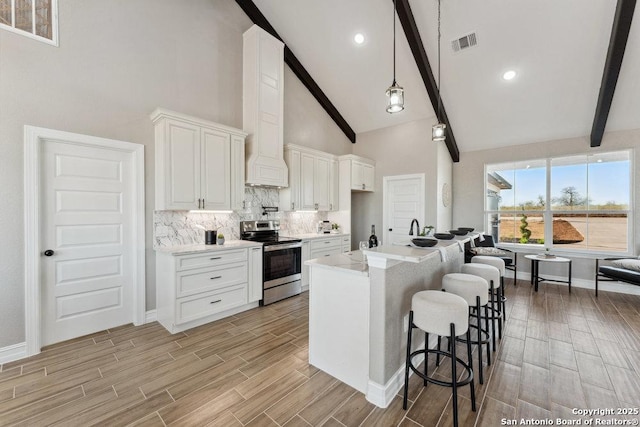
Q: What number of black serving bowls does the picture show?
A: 4